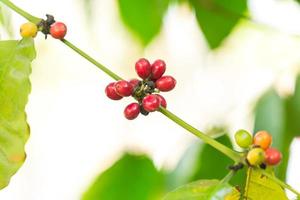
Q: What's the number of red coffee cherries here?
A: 11